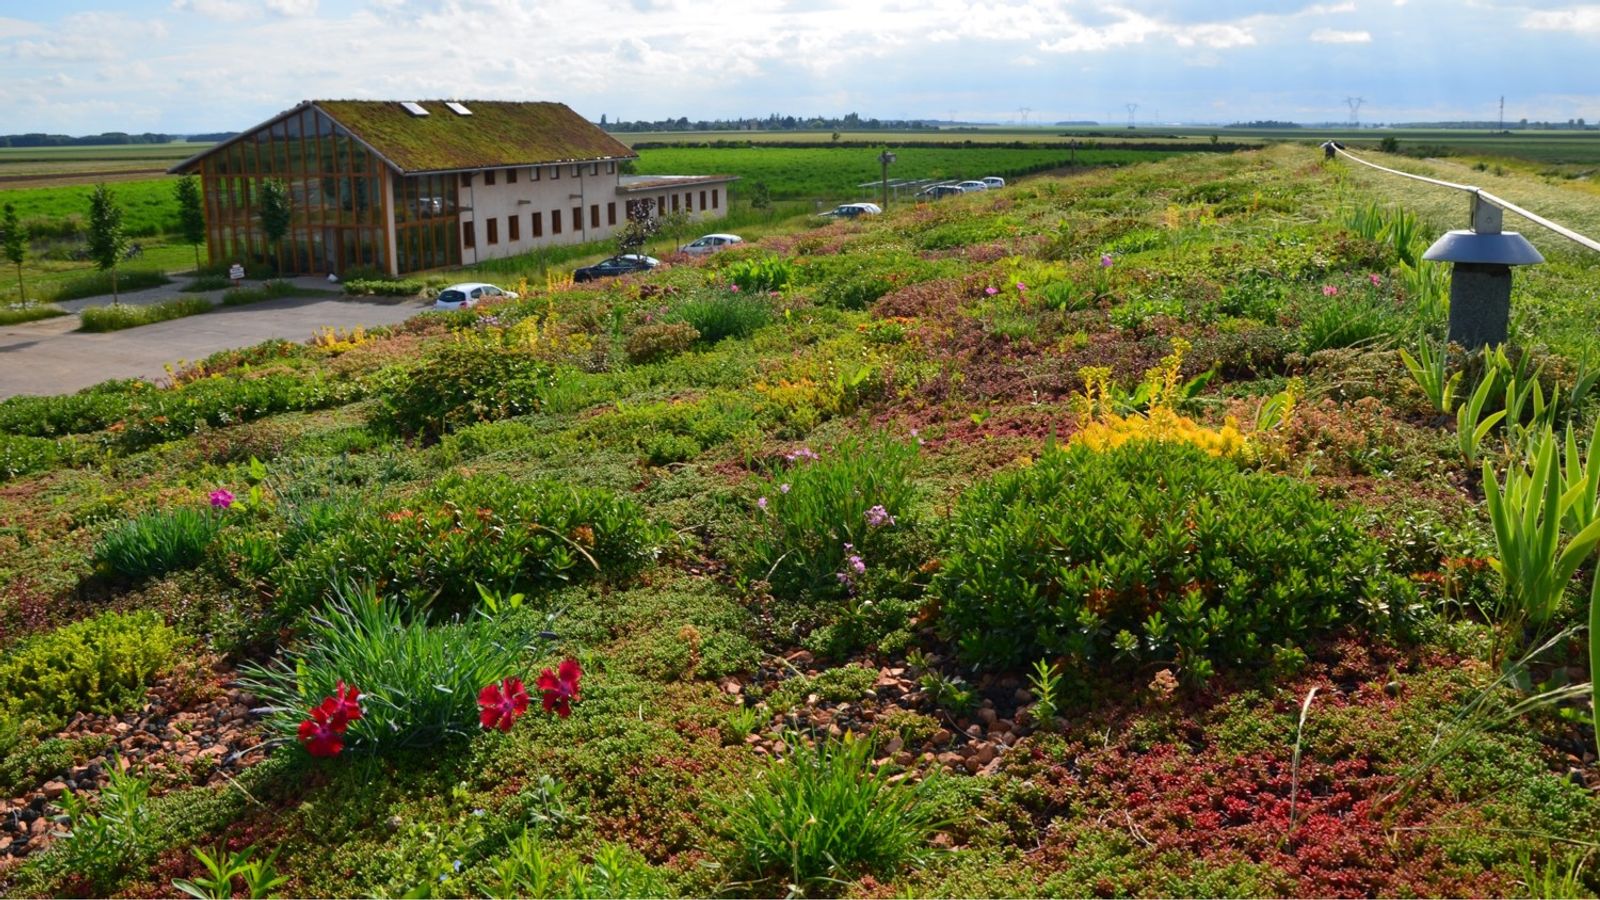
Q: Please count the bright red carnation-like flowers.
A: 4